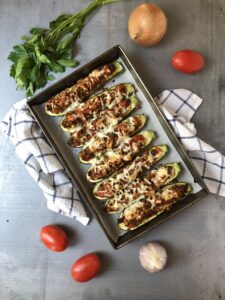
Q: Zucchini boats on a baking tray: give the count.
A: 8